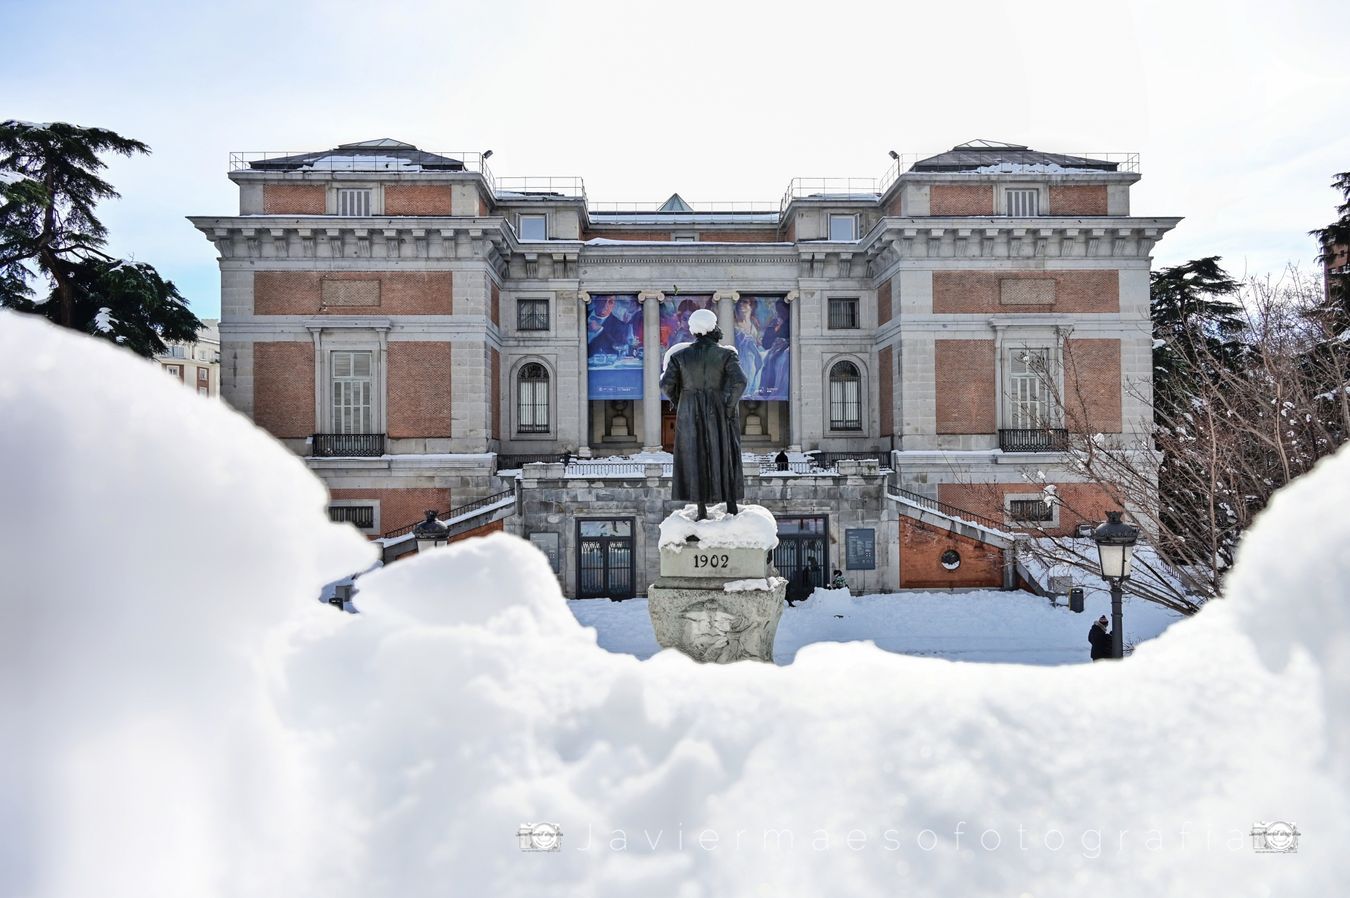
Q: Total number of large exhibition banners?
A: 3